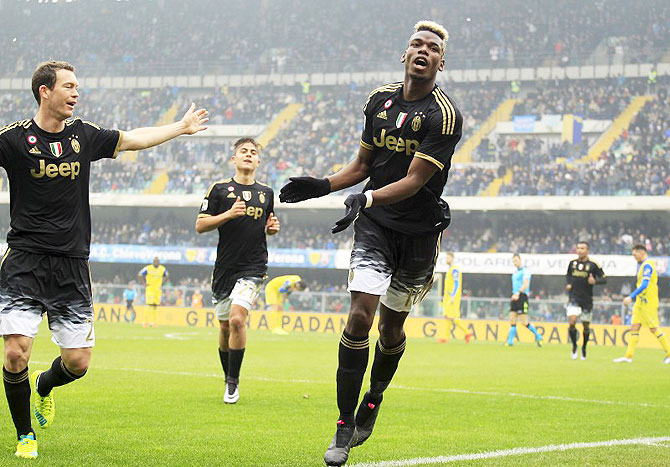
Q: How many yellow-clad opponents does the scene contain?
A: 4